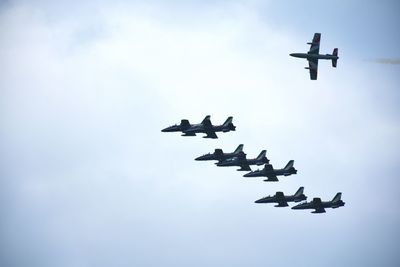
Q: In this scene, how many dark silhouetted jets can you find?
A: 8